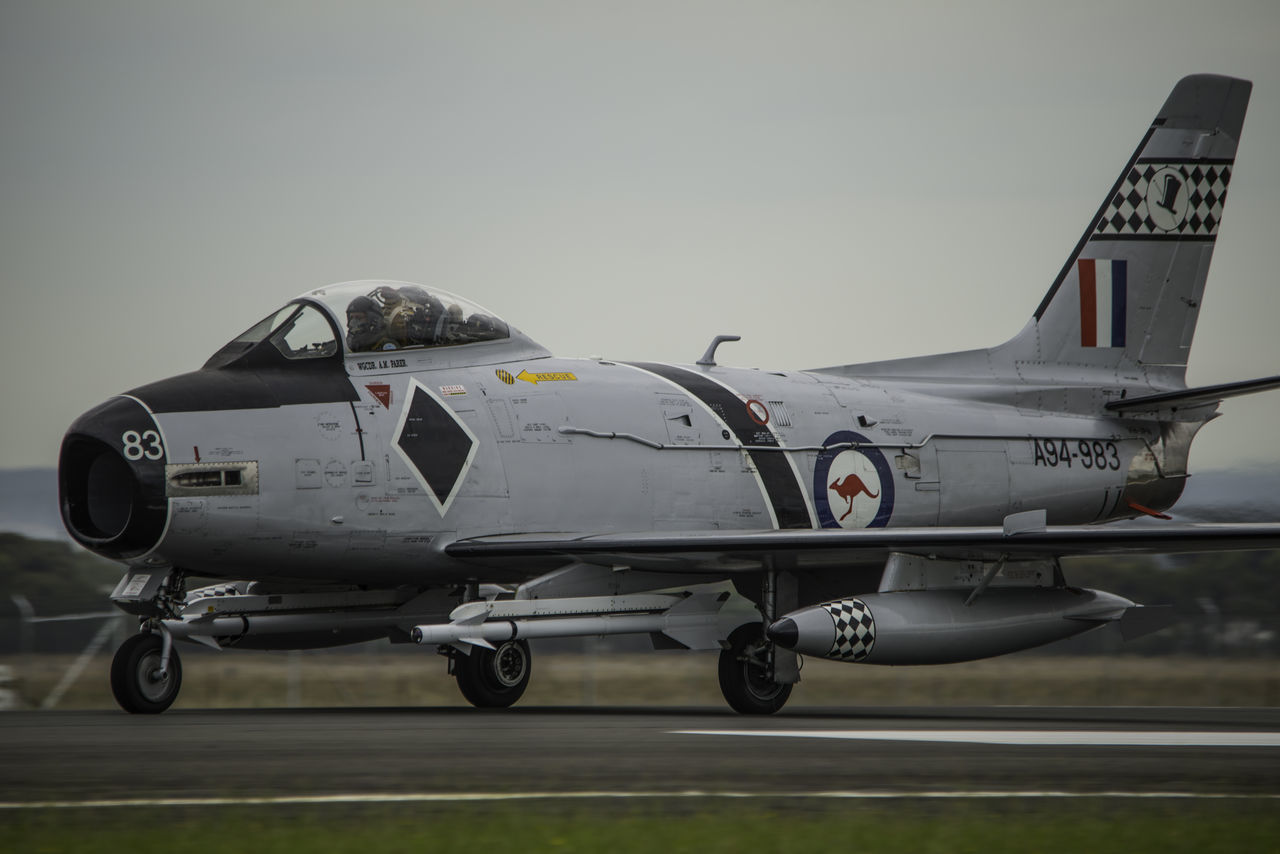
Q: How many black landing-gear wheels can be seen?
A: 3